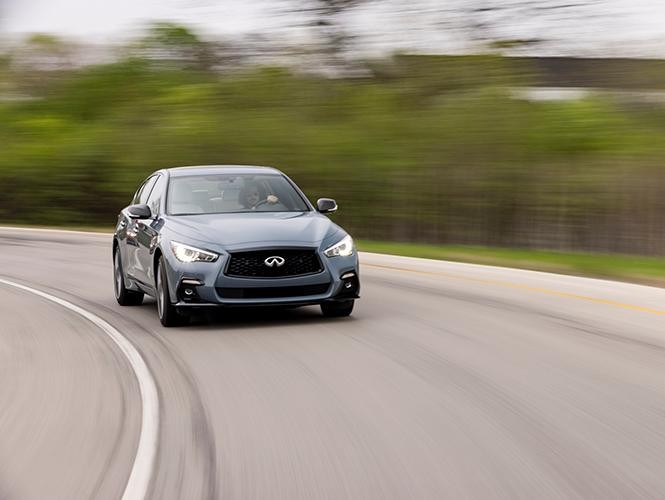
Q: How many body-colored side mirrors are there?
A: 0